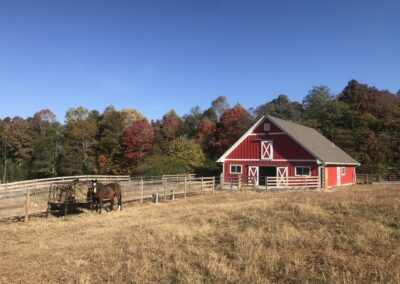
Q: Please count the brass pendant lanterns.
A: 0